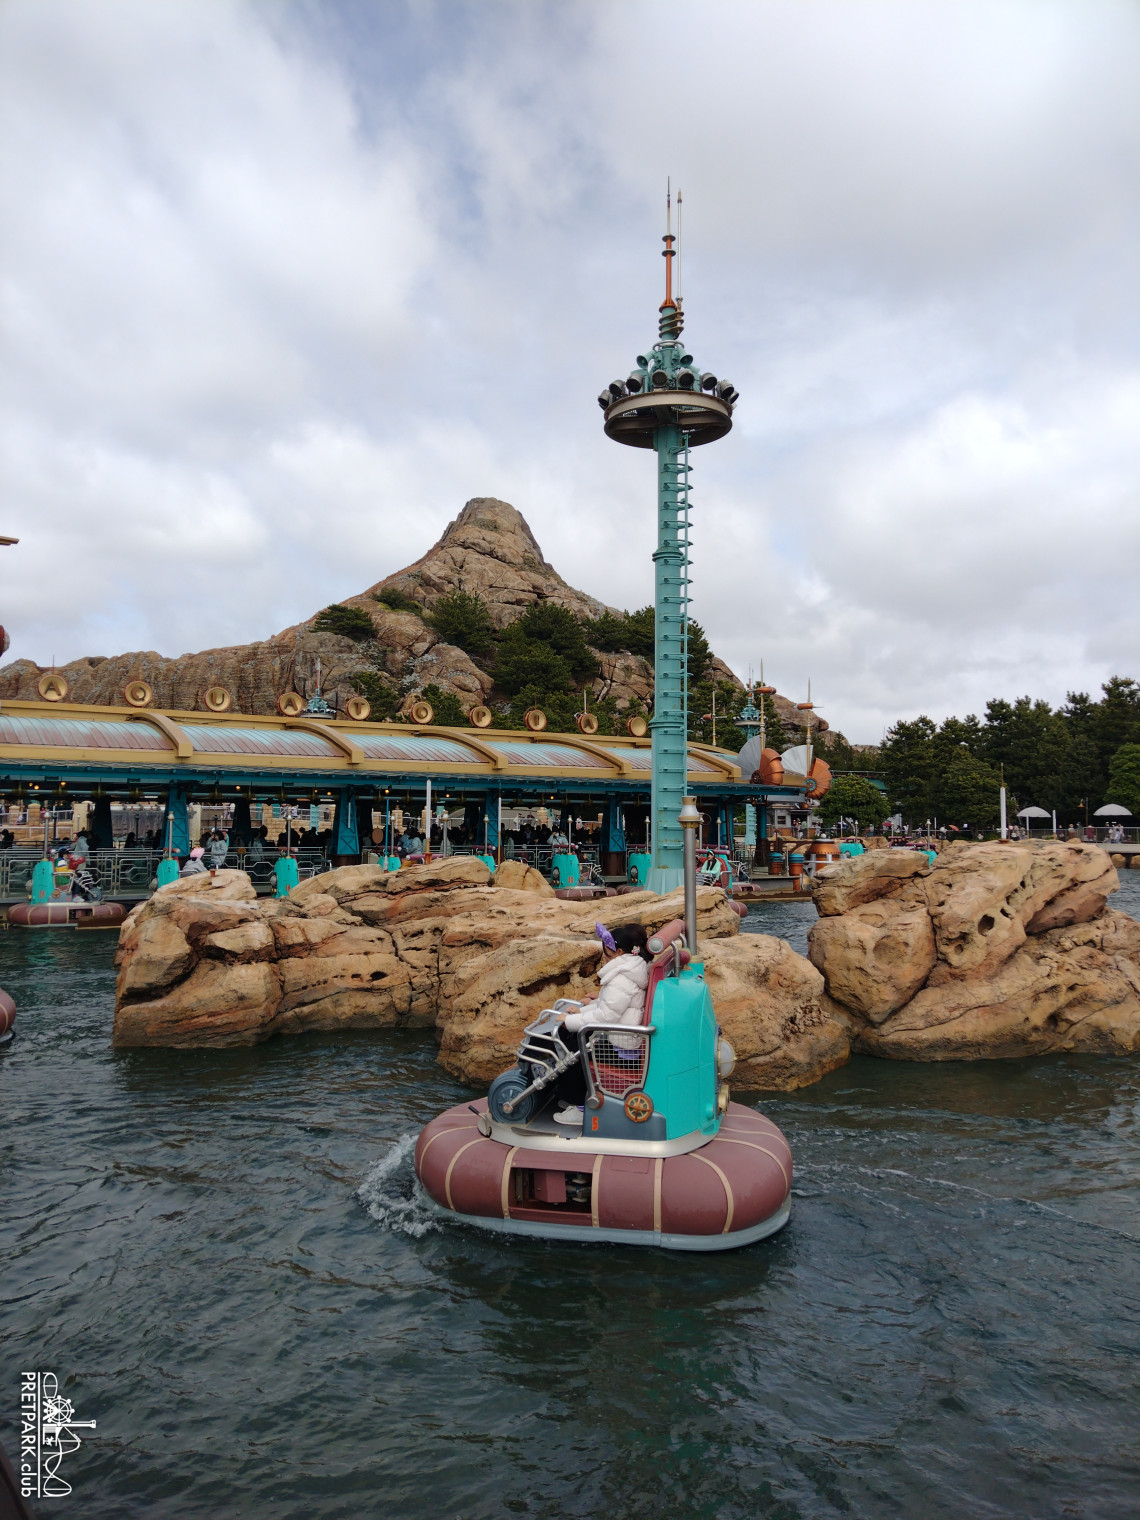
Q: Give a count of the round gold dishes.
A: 10